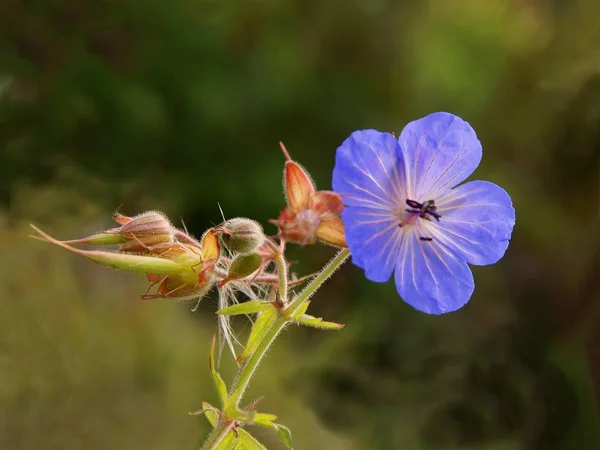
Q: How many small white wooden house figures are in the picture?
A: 0